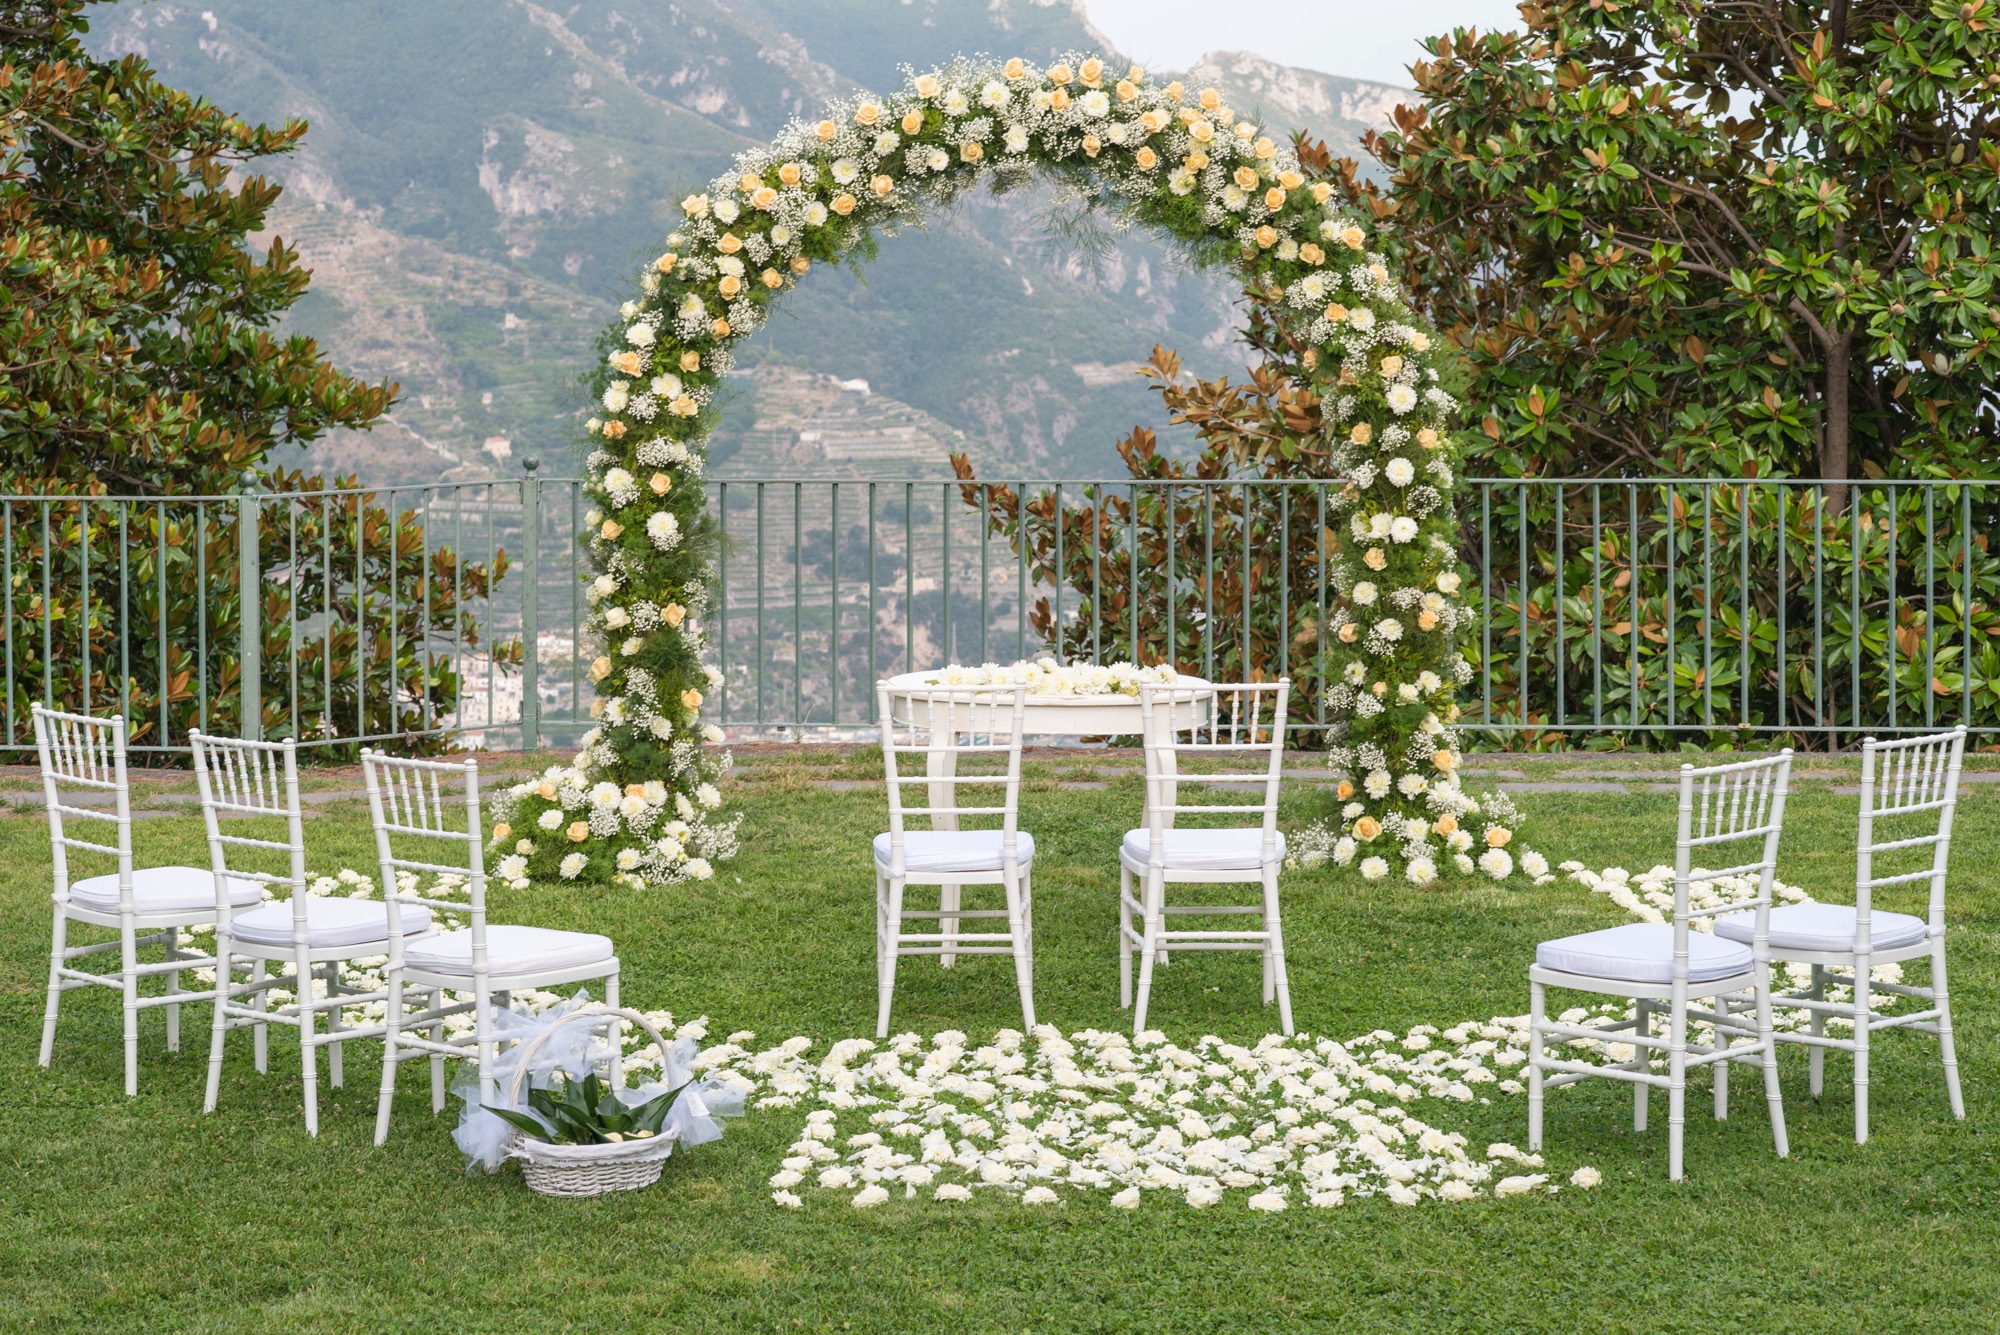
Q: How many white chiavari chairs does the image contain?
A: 7